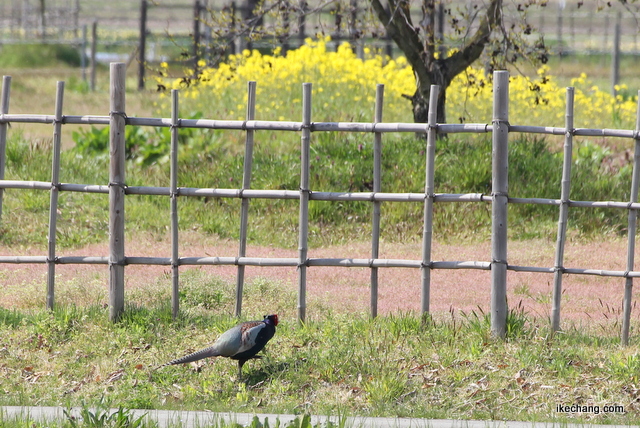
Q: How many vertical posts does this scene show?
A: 11